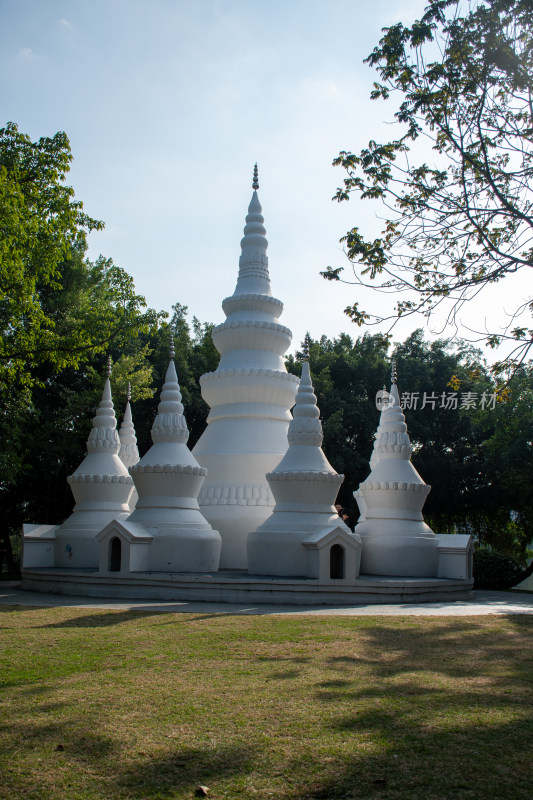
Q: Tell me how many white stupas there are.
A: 7